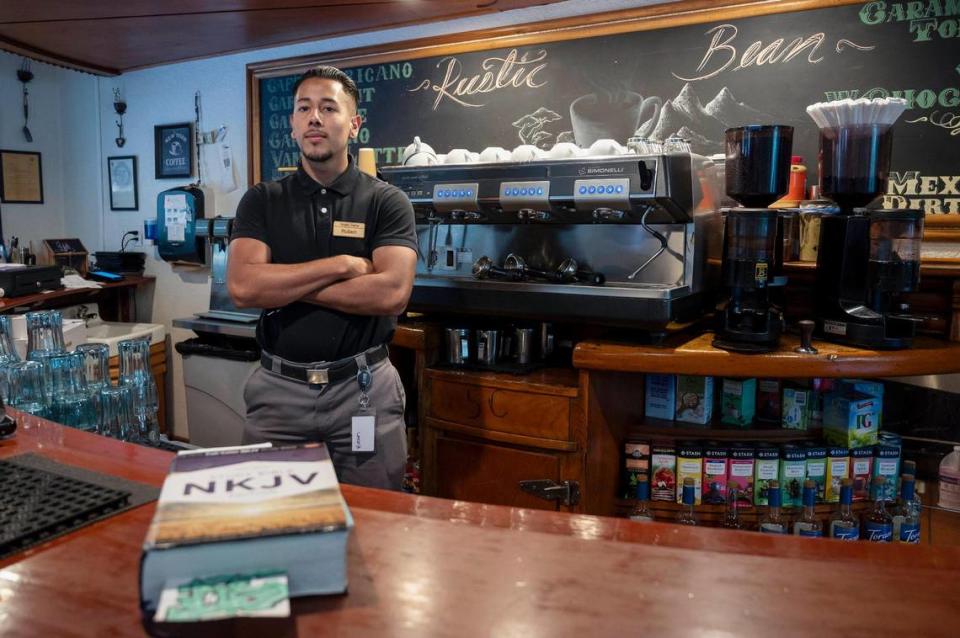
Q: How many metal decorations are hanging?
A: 2